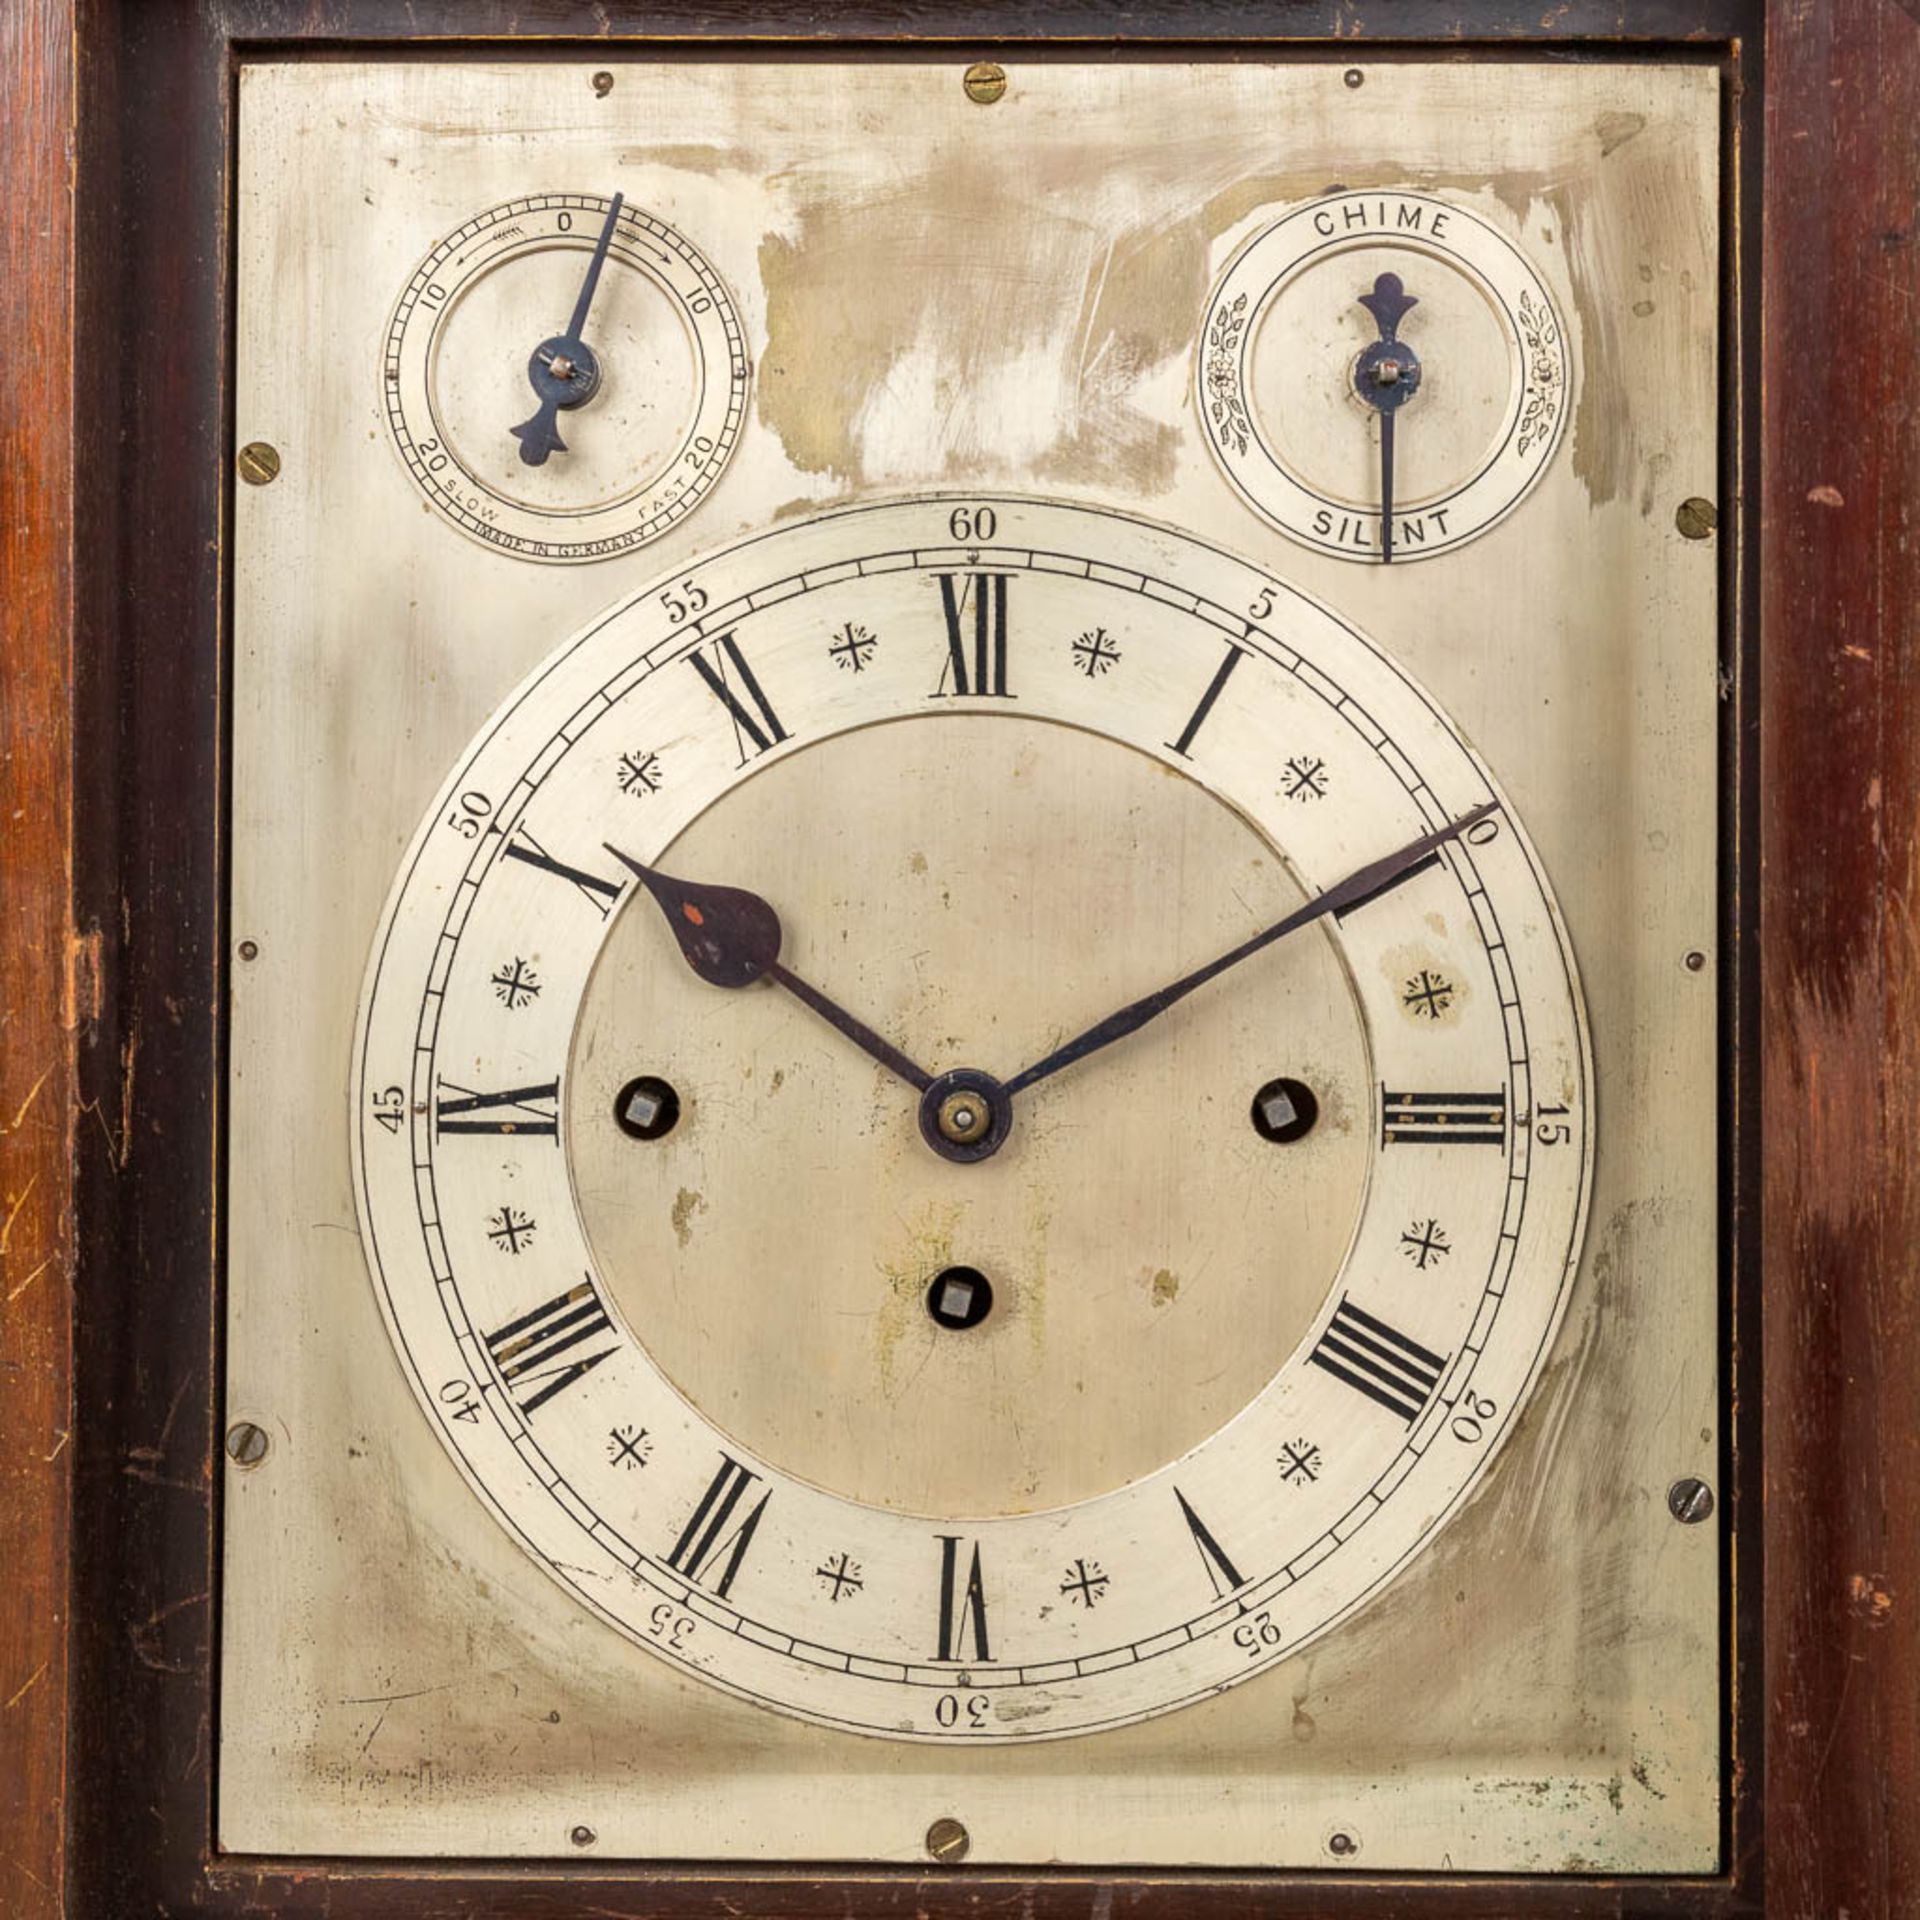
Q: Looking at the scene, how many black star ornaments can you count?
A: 12